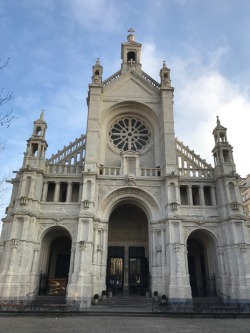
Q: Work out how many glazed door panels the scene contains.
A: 2